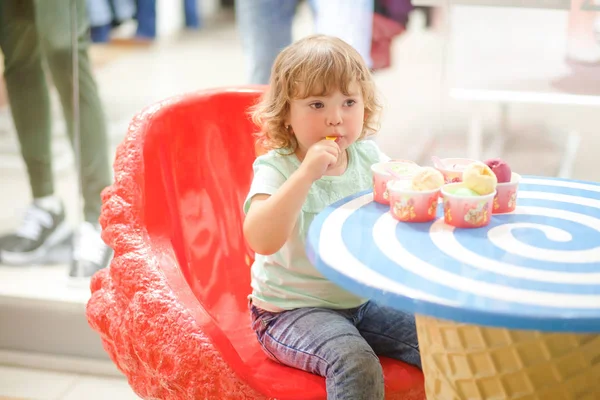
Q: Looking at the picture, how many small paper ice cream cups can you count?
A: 5